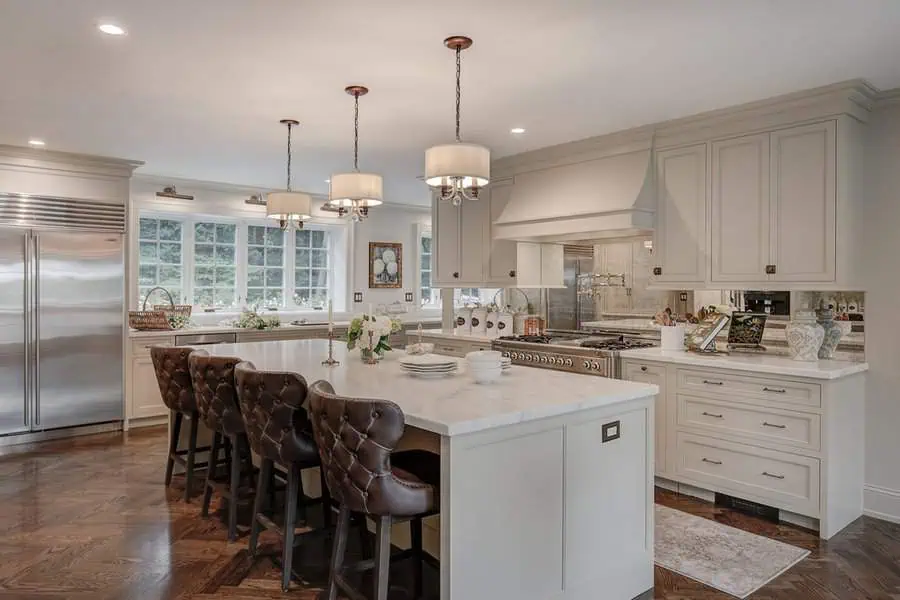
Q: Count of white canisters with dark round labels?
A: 4